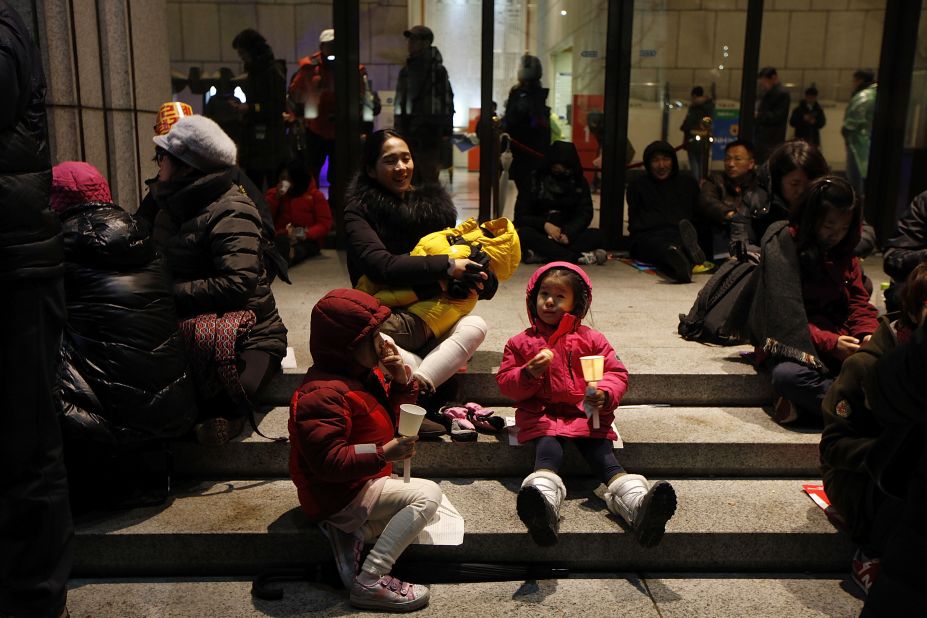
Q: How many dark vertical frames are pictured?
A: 5